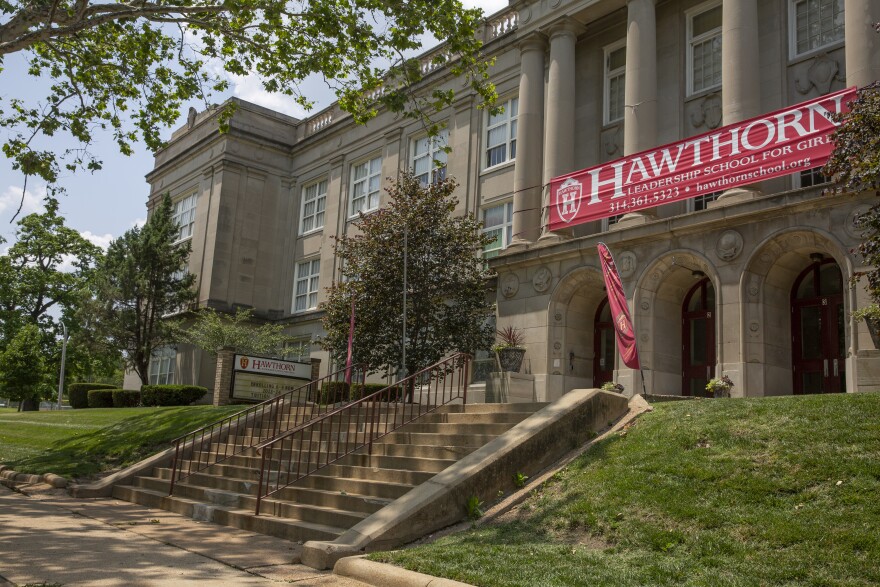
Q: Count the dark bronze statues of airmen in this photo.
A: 0